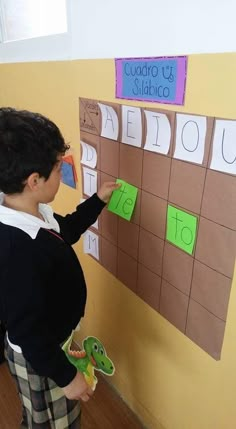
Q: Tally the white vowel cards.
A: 5